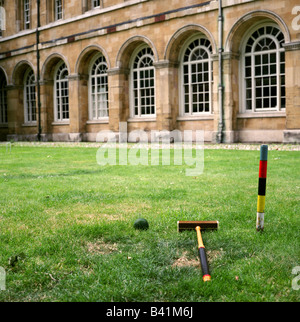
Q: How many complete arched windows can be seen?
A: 6